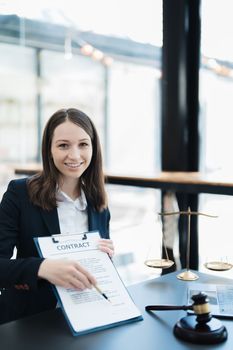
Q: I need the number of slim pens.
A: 1